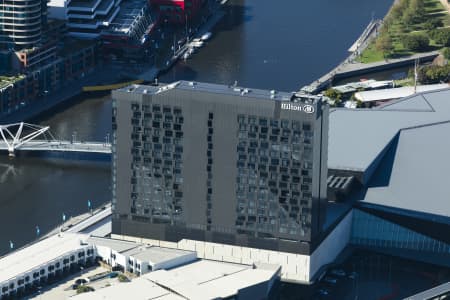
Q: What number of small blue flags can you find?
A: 4